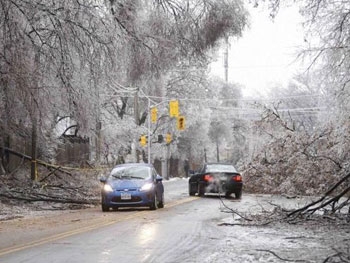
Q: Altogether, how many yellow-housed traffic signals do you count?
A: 5